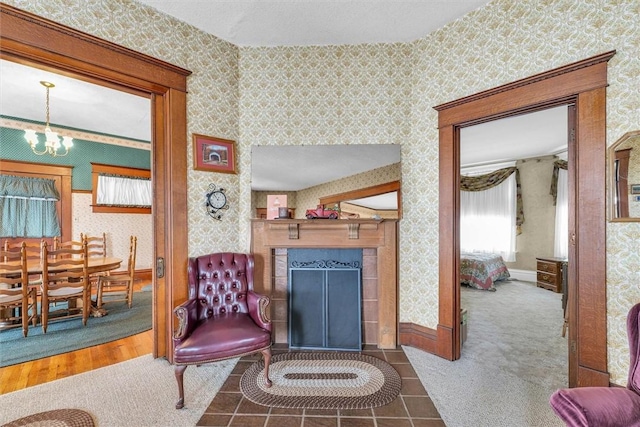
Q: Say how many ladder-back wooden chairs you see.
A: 6